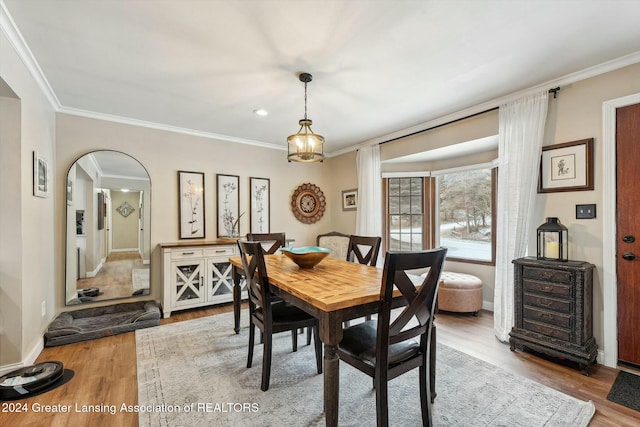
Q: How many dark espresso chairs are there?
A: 4